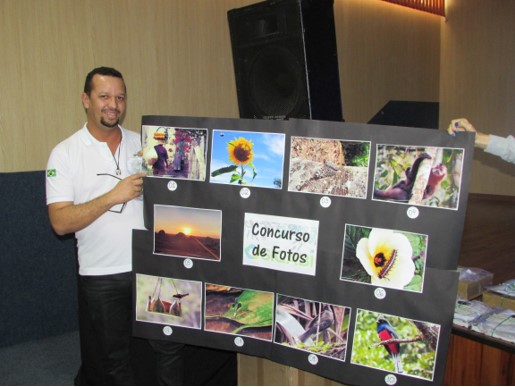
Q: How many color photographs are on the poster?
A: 10